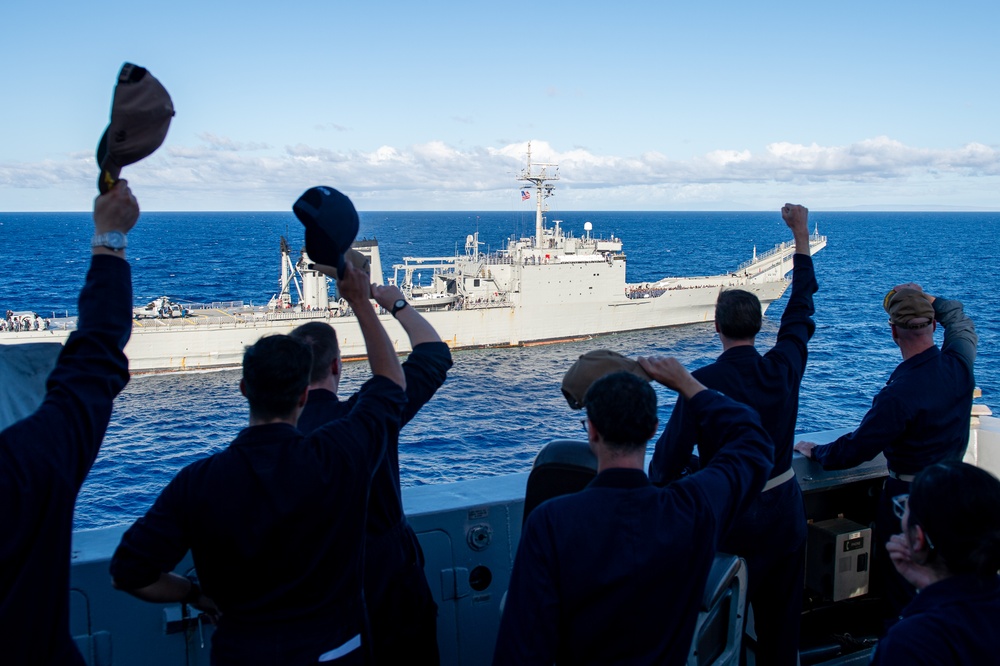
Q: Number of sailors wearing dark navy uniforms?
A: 7